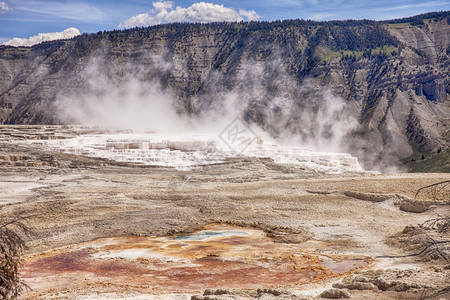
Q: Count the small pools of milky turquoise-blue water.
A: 1